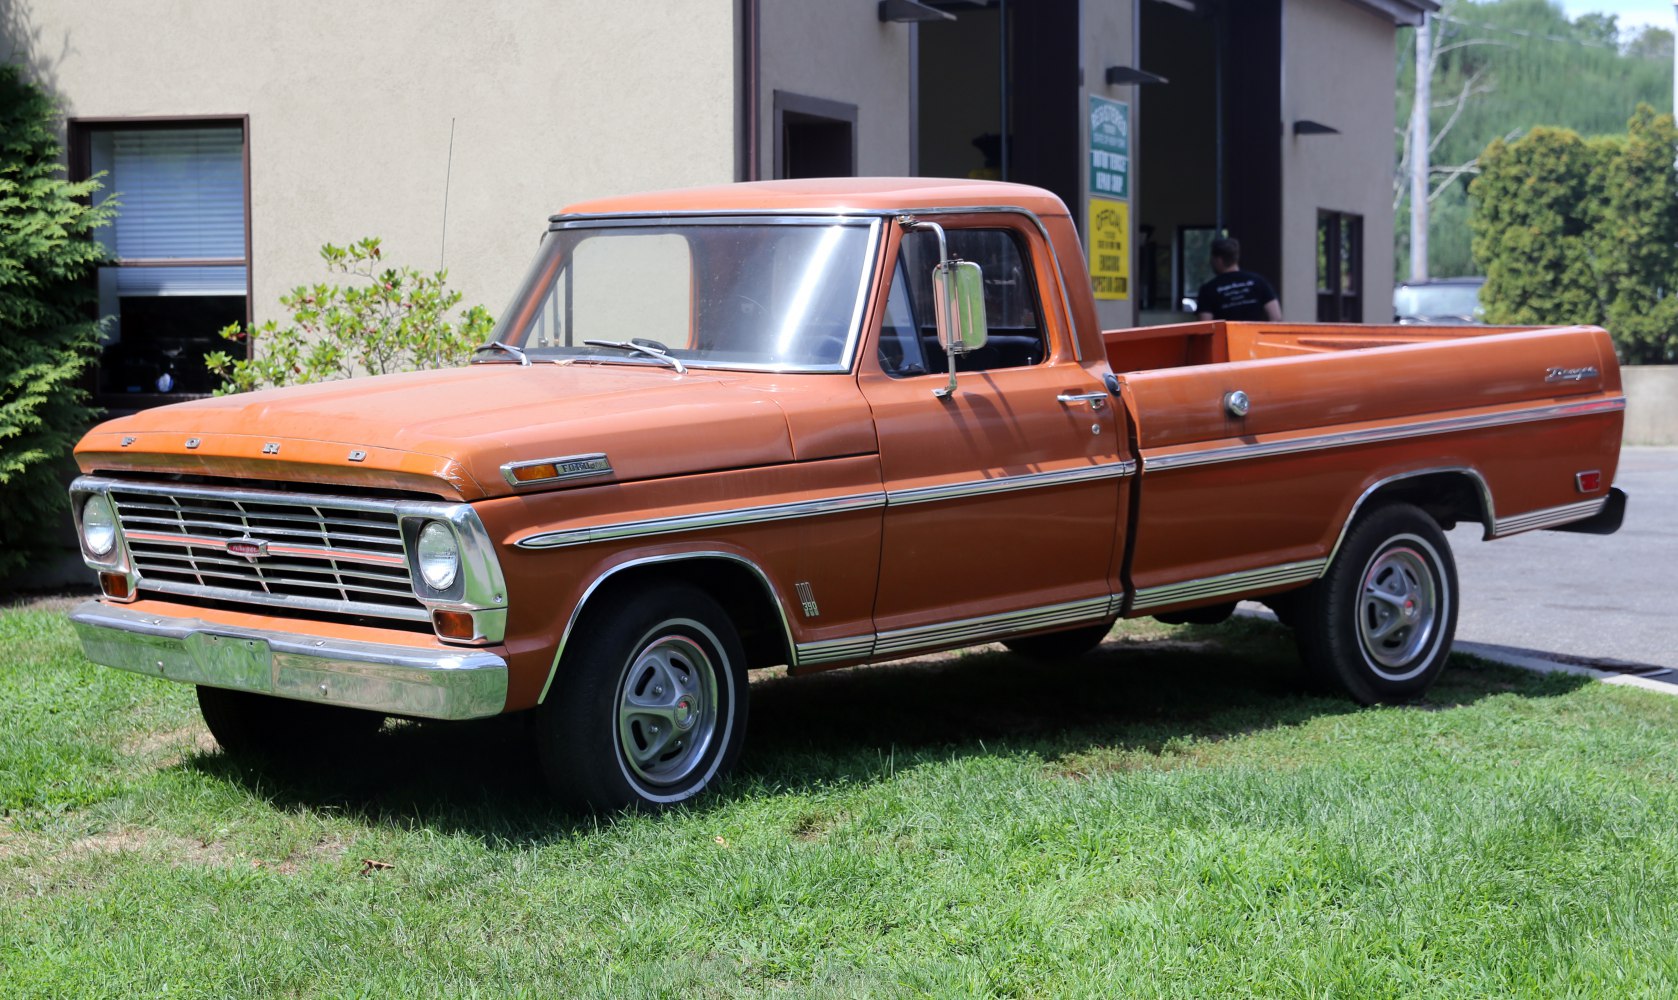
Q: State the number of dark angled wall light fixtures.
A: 3